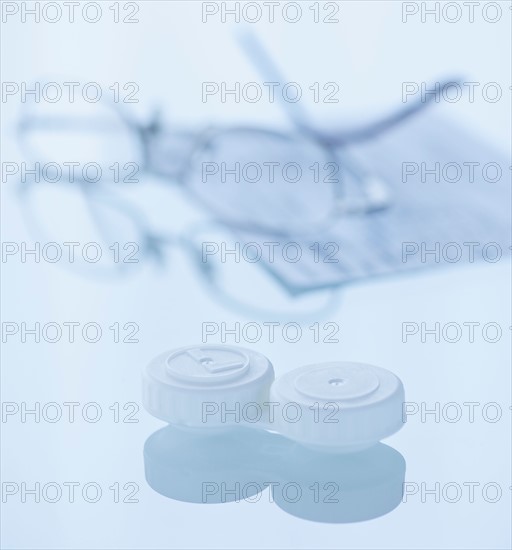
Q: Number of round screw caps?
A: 2